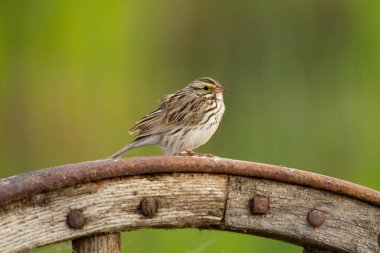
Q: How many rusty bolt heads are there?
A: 4